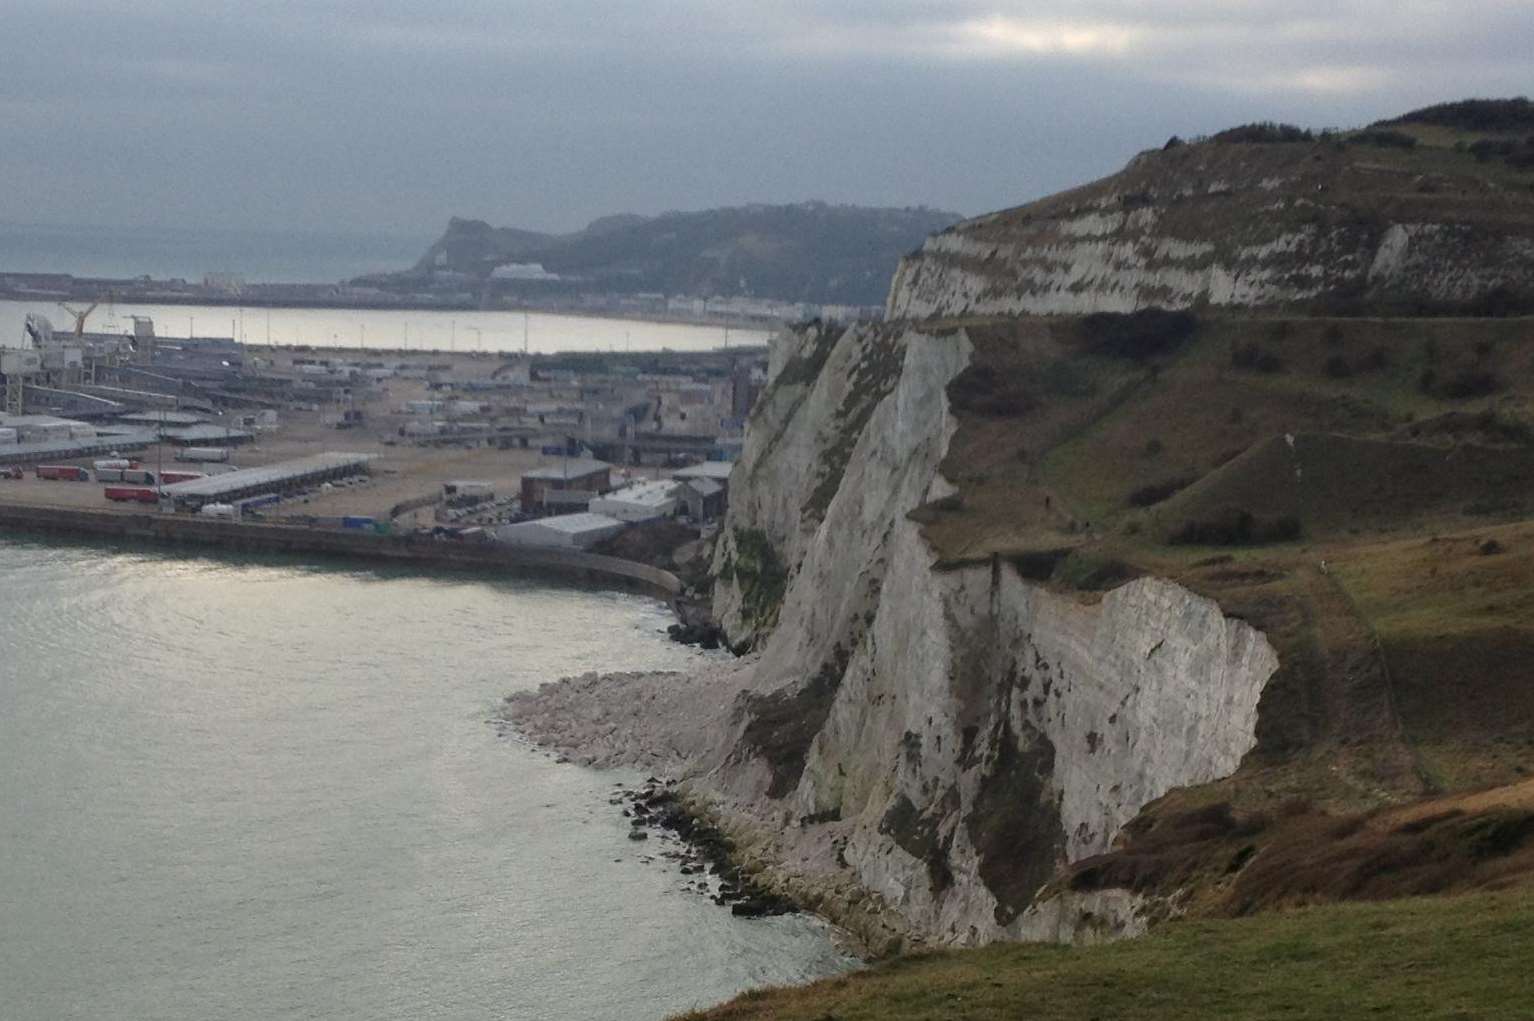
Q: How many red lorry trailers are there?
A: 3